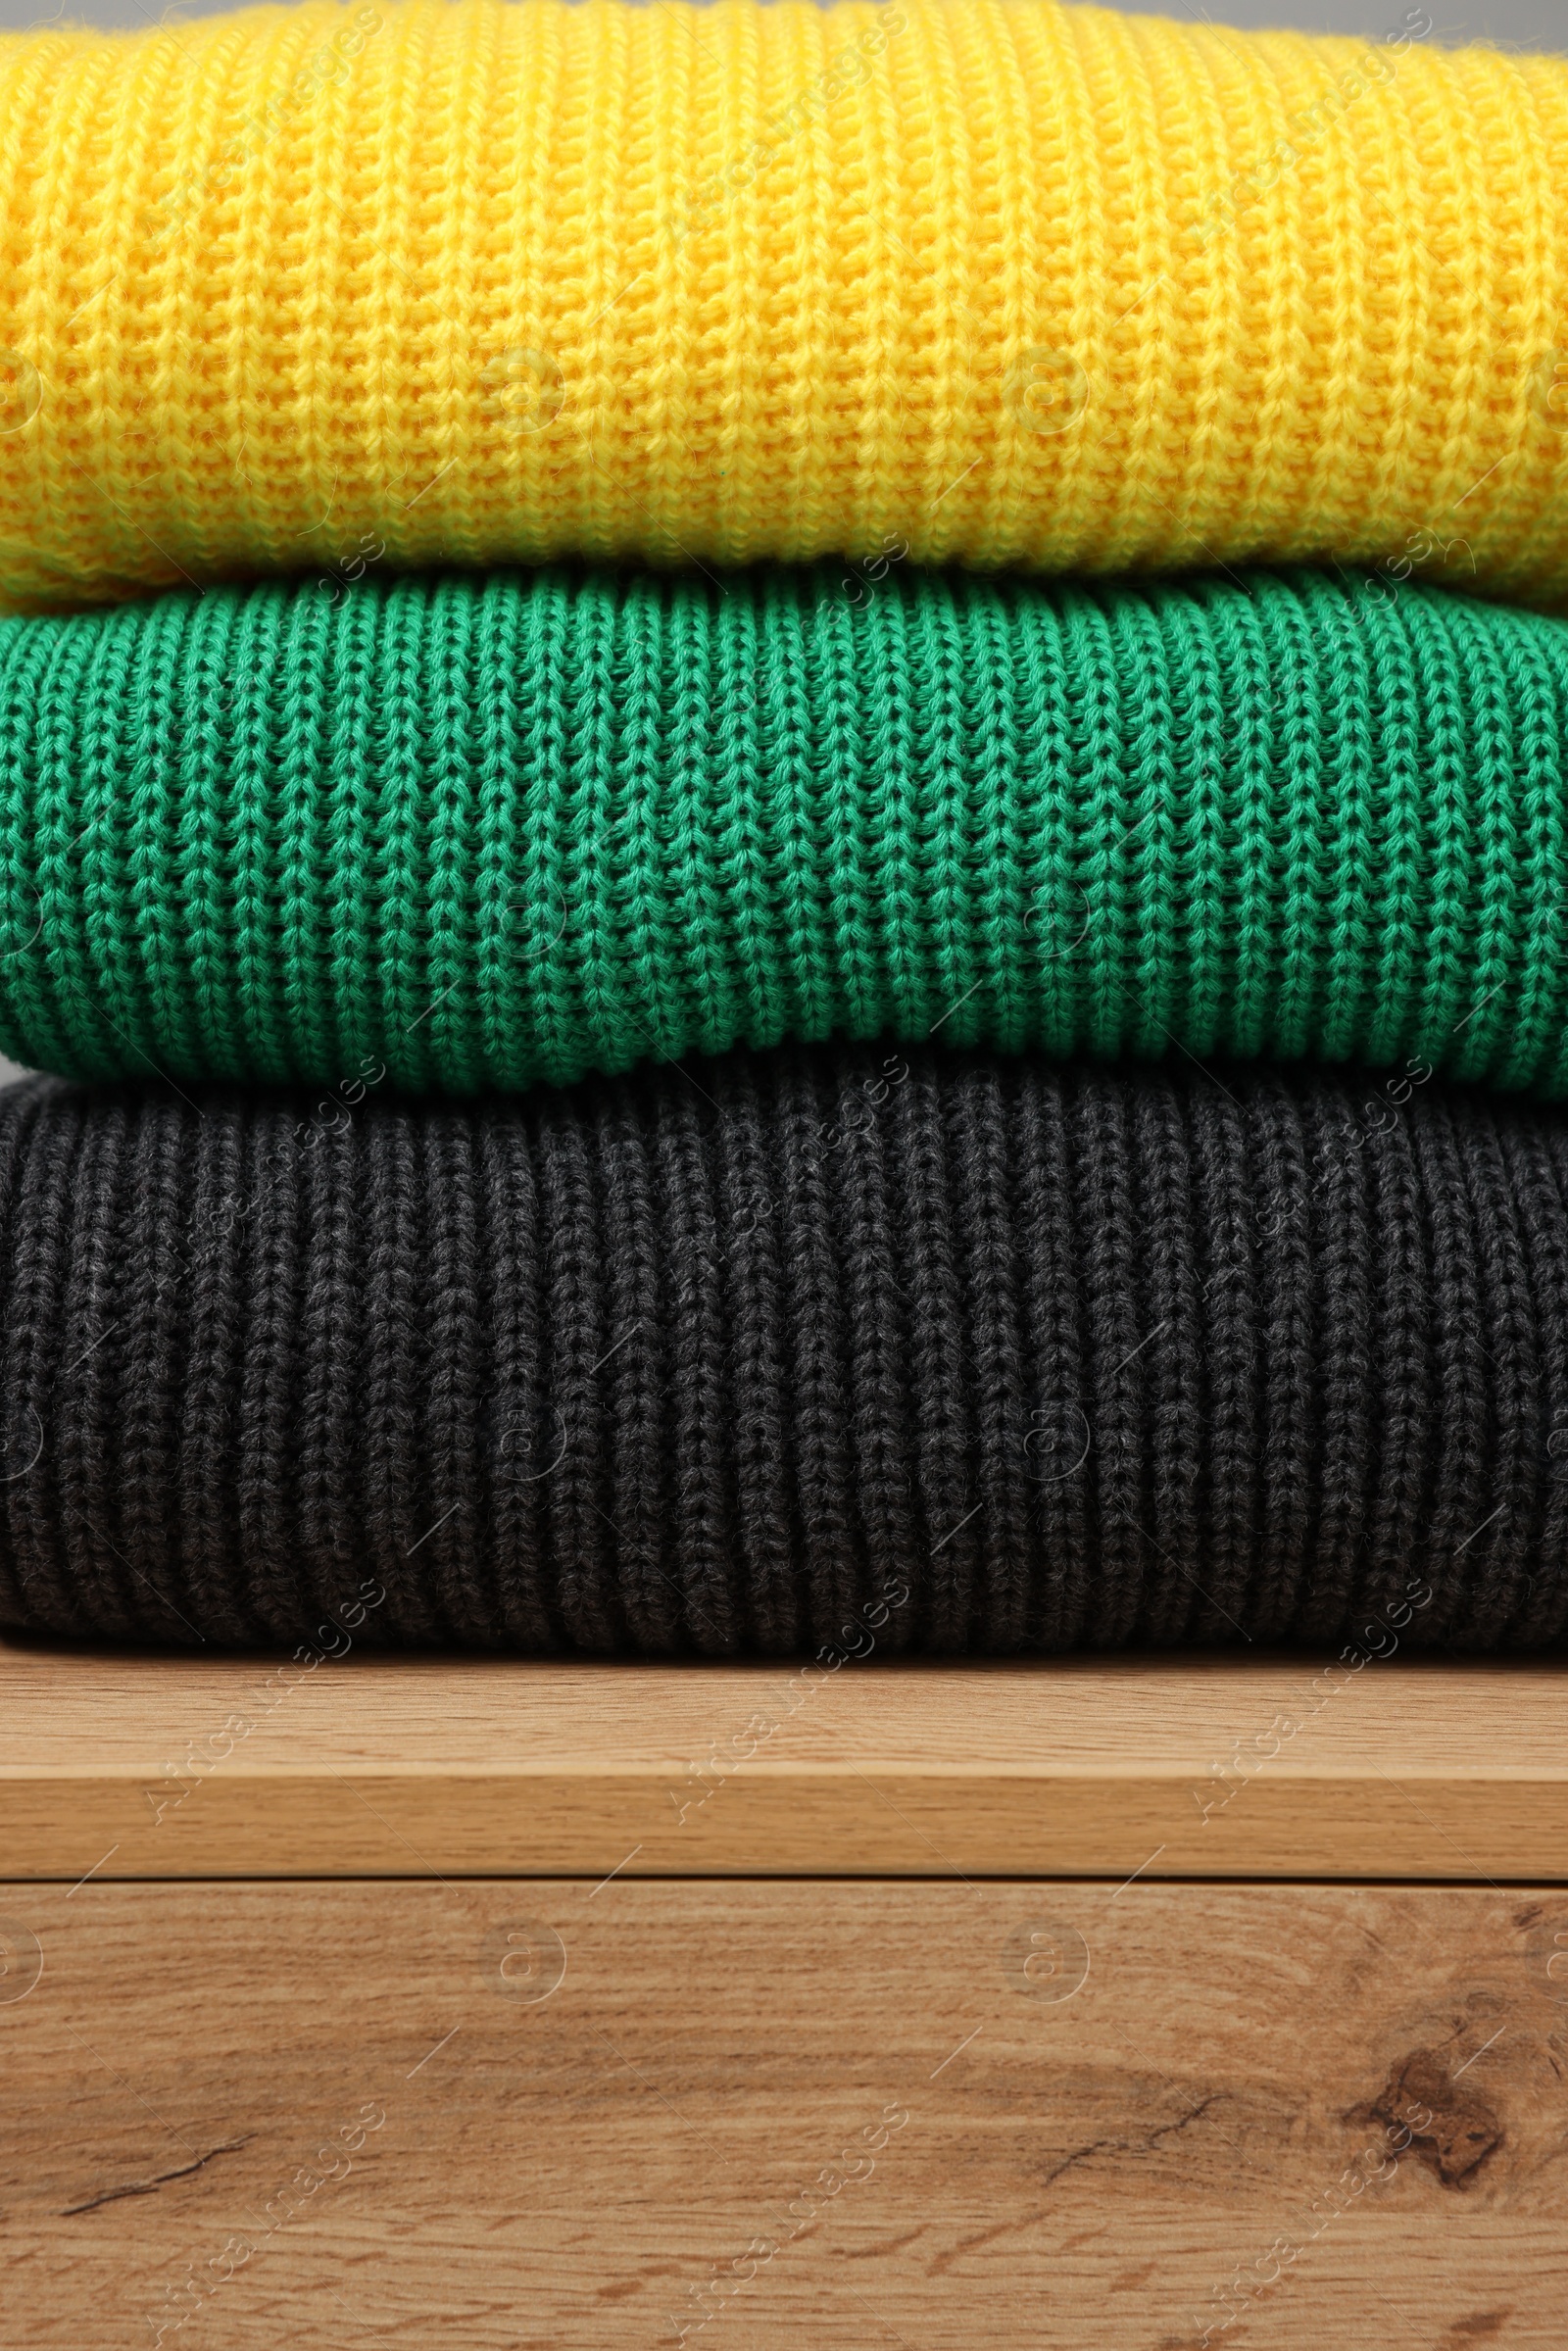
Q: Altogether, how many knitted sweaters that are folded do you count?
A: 3